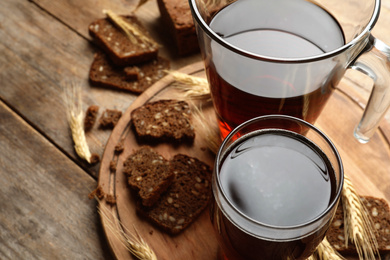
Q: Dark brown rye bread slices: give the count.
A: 6